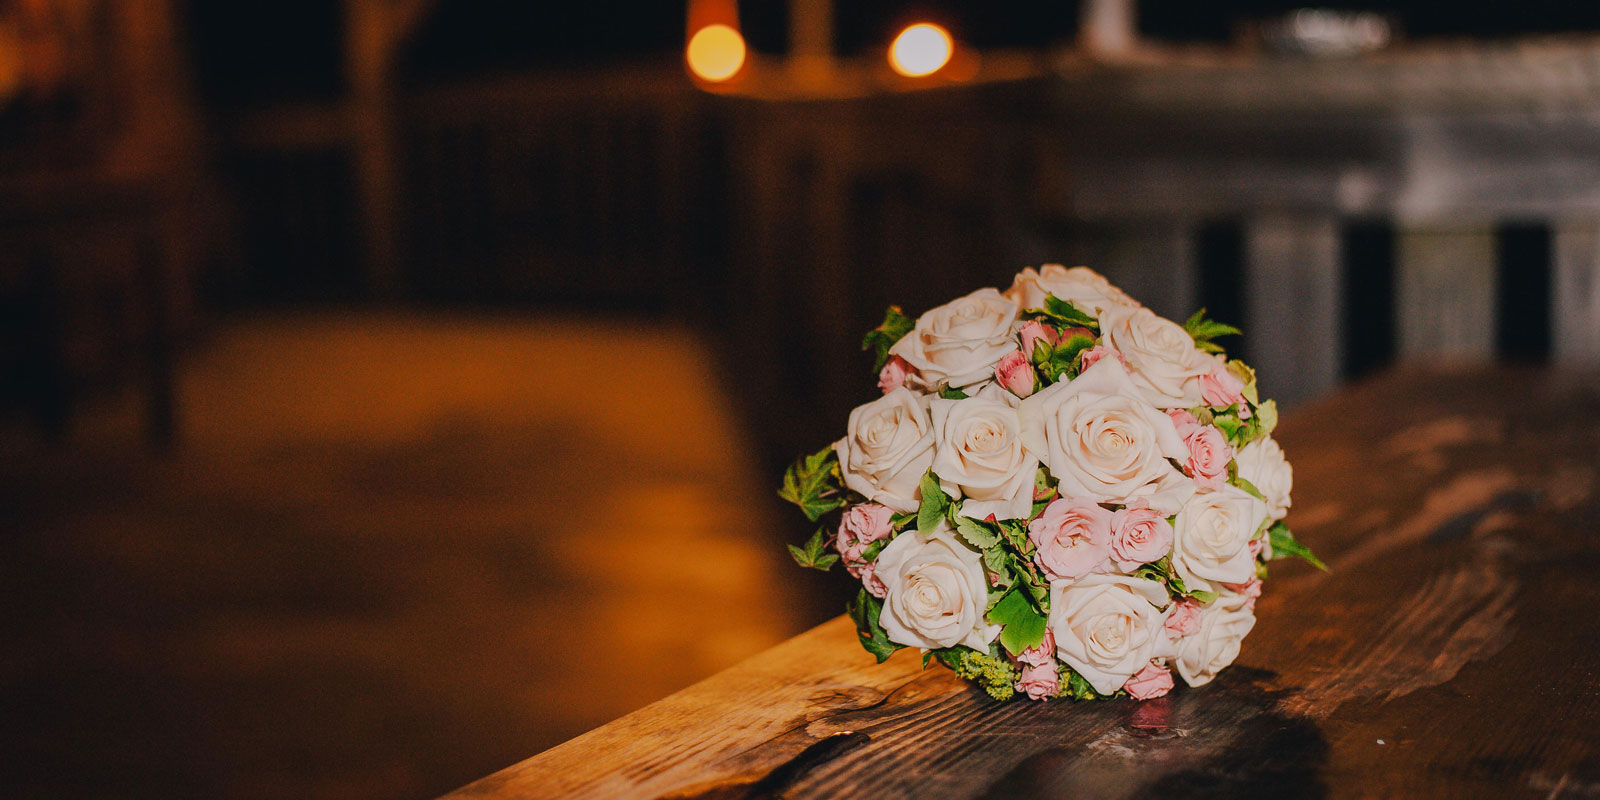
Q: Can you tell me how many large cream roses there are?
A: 11